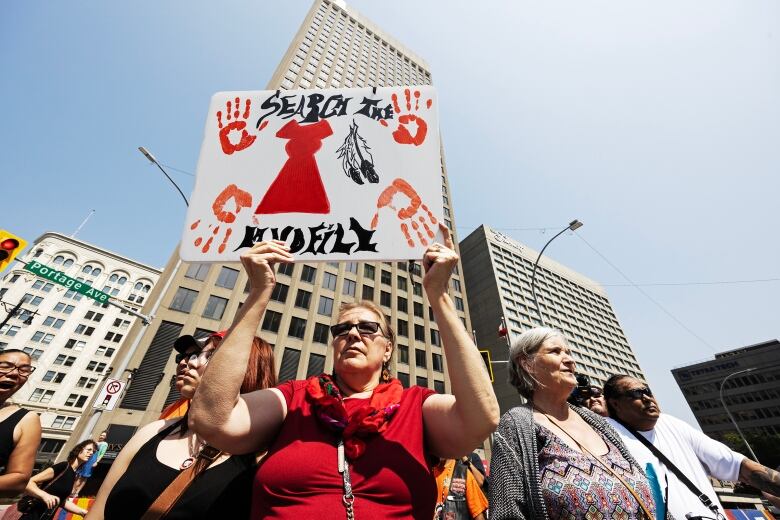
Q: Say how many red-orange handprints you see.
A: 4